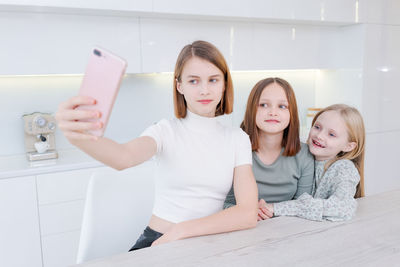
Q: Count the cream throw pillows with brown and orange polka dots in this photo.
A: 0